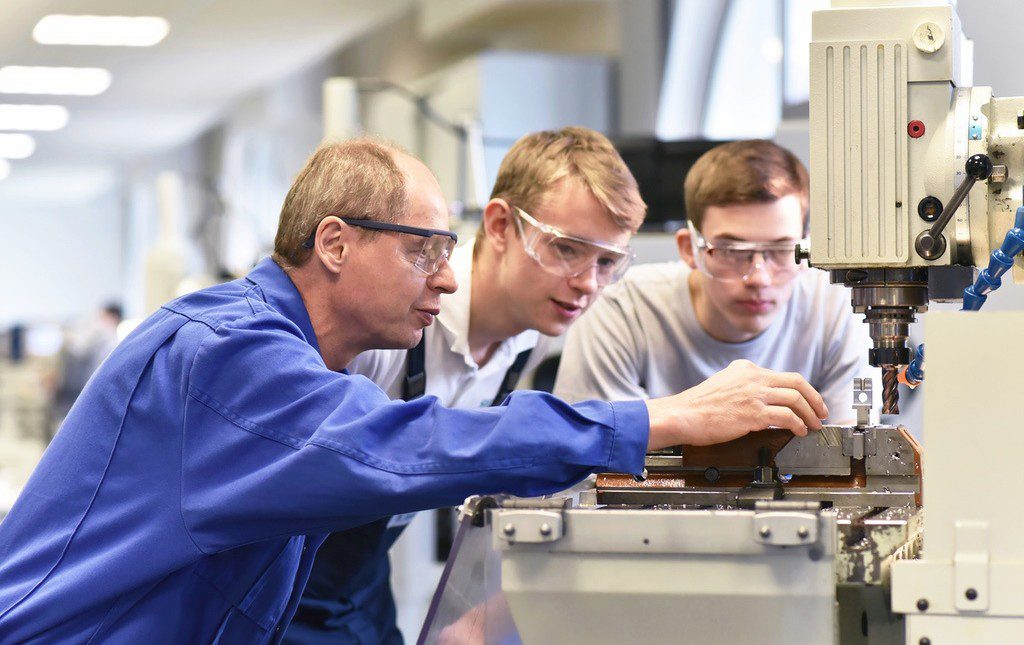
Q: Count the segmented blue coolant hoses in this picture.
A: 1